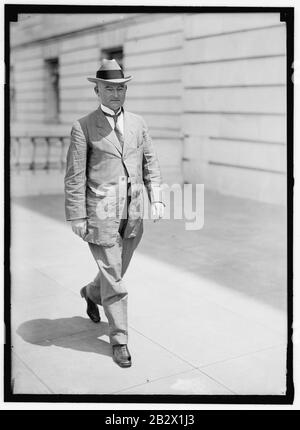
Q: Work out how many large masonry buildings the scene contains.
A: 1